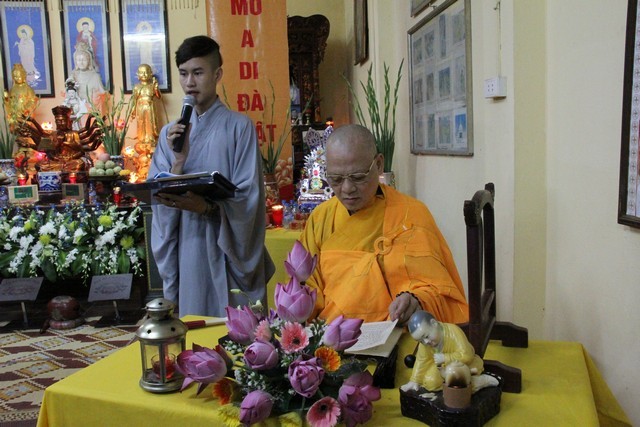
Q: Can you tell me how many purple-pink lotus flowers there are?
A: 9